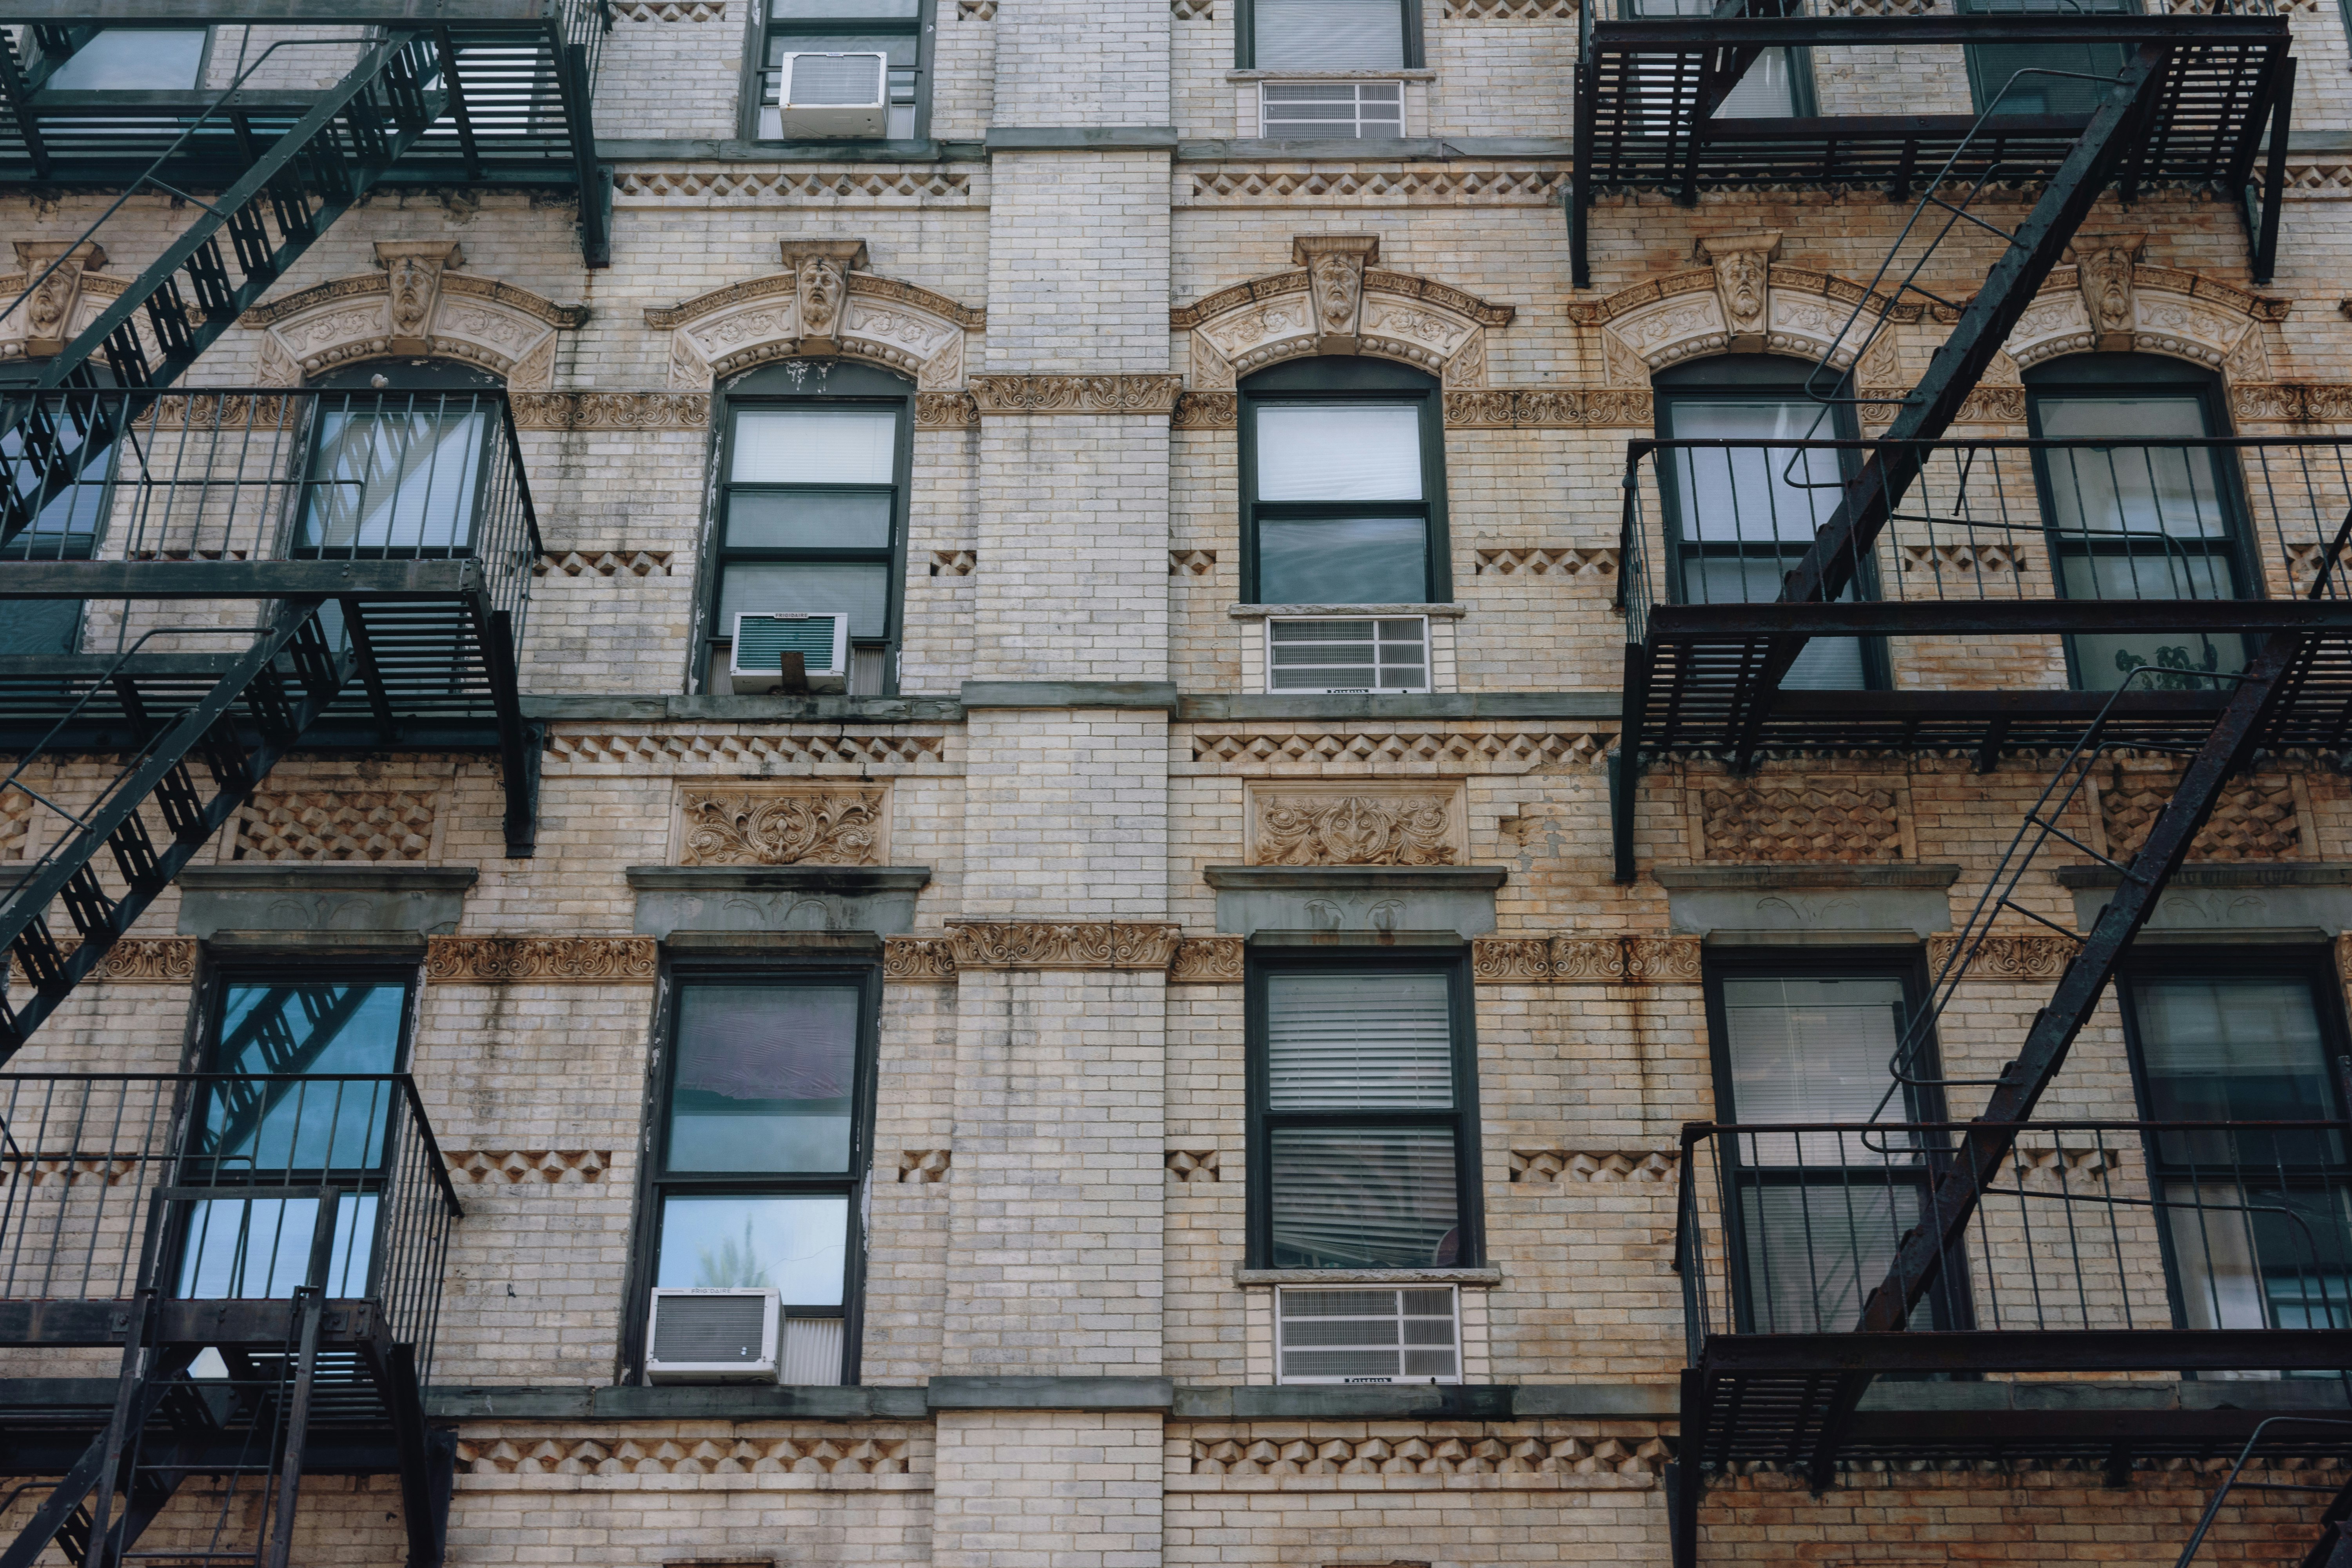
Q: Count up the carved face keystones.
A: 6